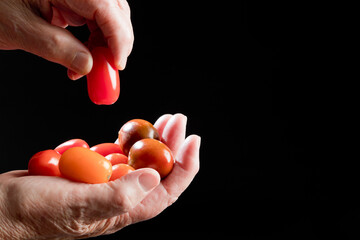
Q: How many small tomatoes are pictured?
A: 9